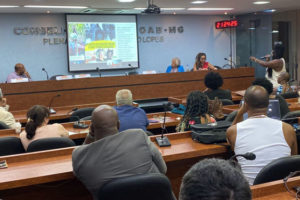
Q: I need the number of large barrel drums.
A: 0